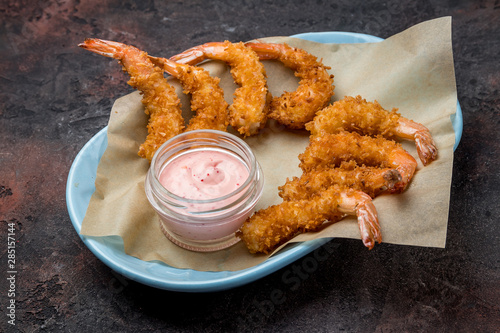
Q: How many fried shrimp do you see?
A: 8